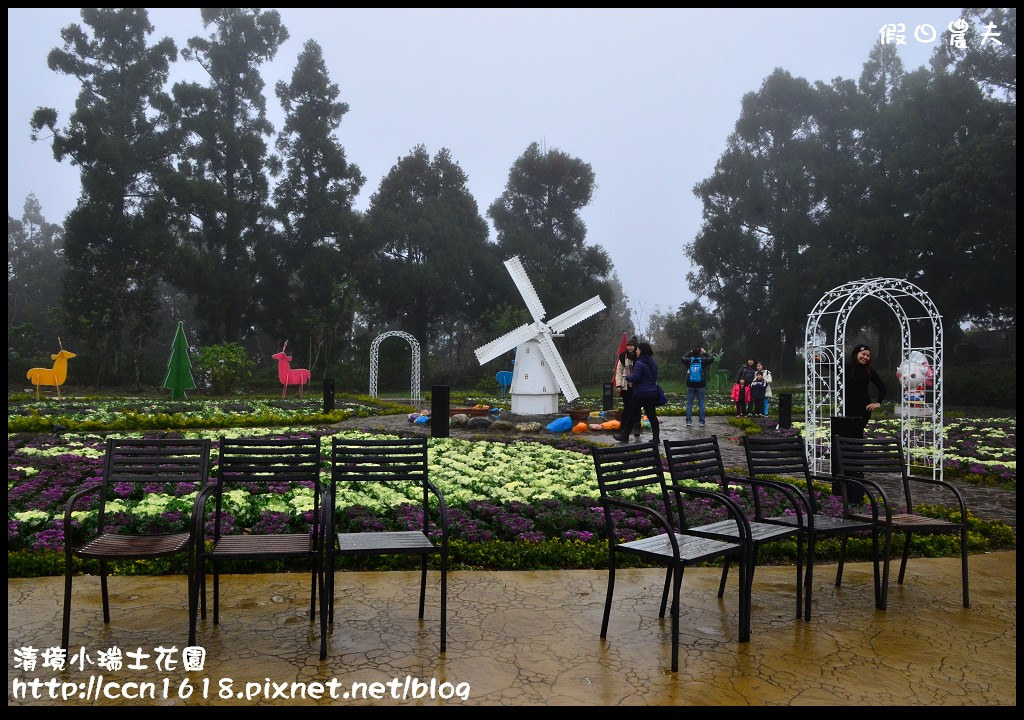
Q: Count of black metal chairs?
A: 7